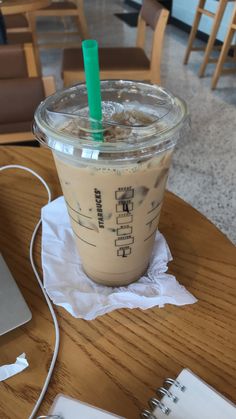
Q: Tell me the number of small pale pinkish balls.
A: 0